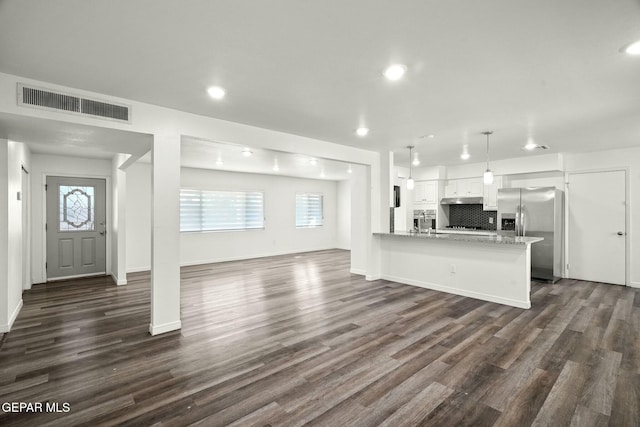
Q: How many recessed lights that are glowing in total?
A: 13